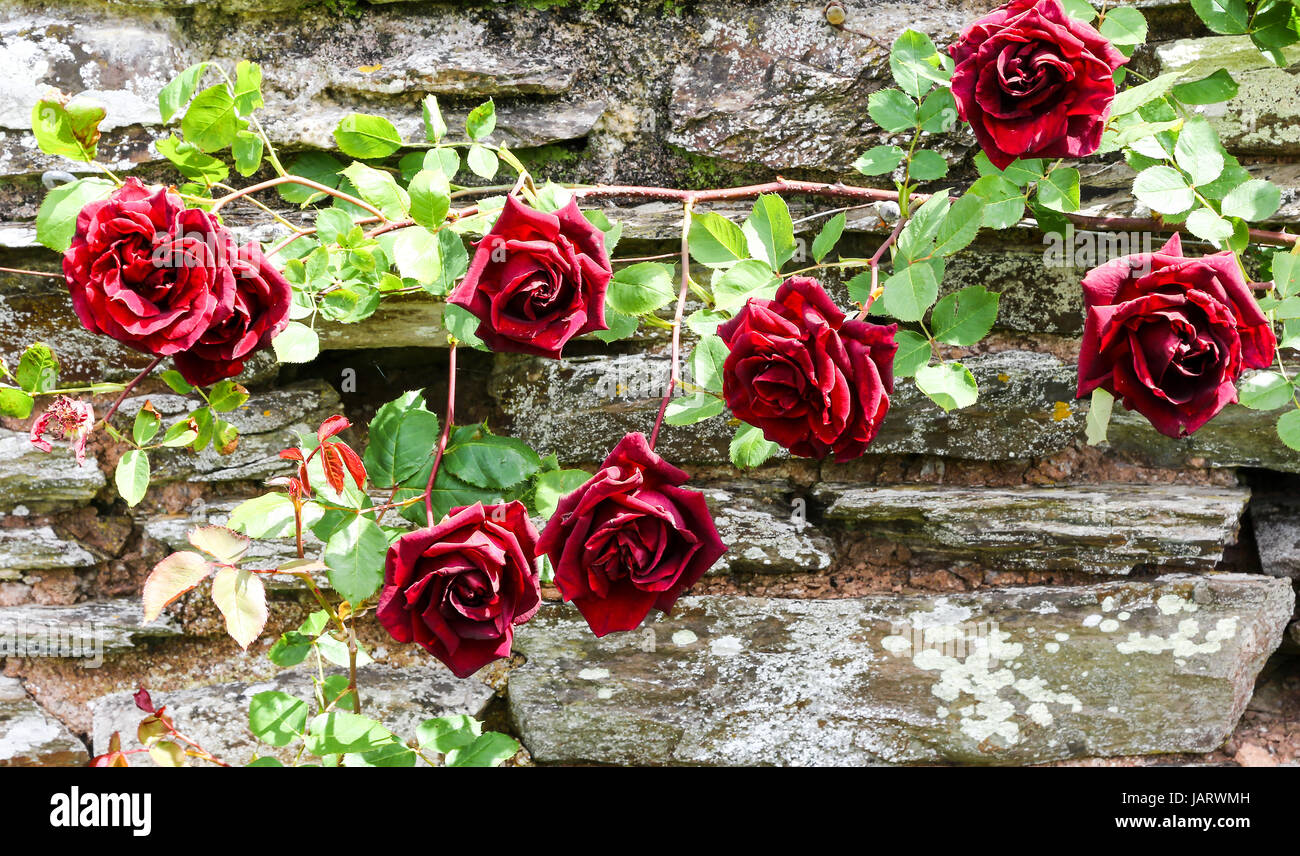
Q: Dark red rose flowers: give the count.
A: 8